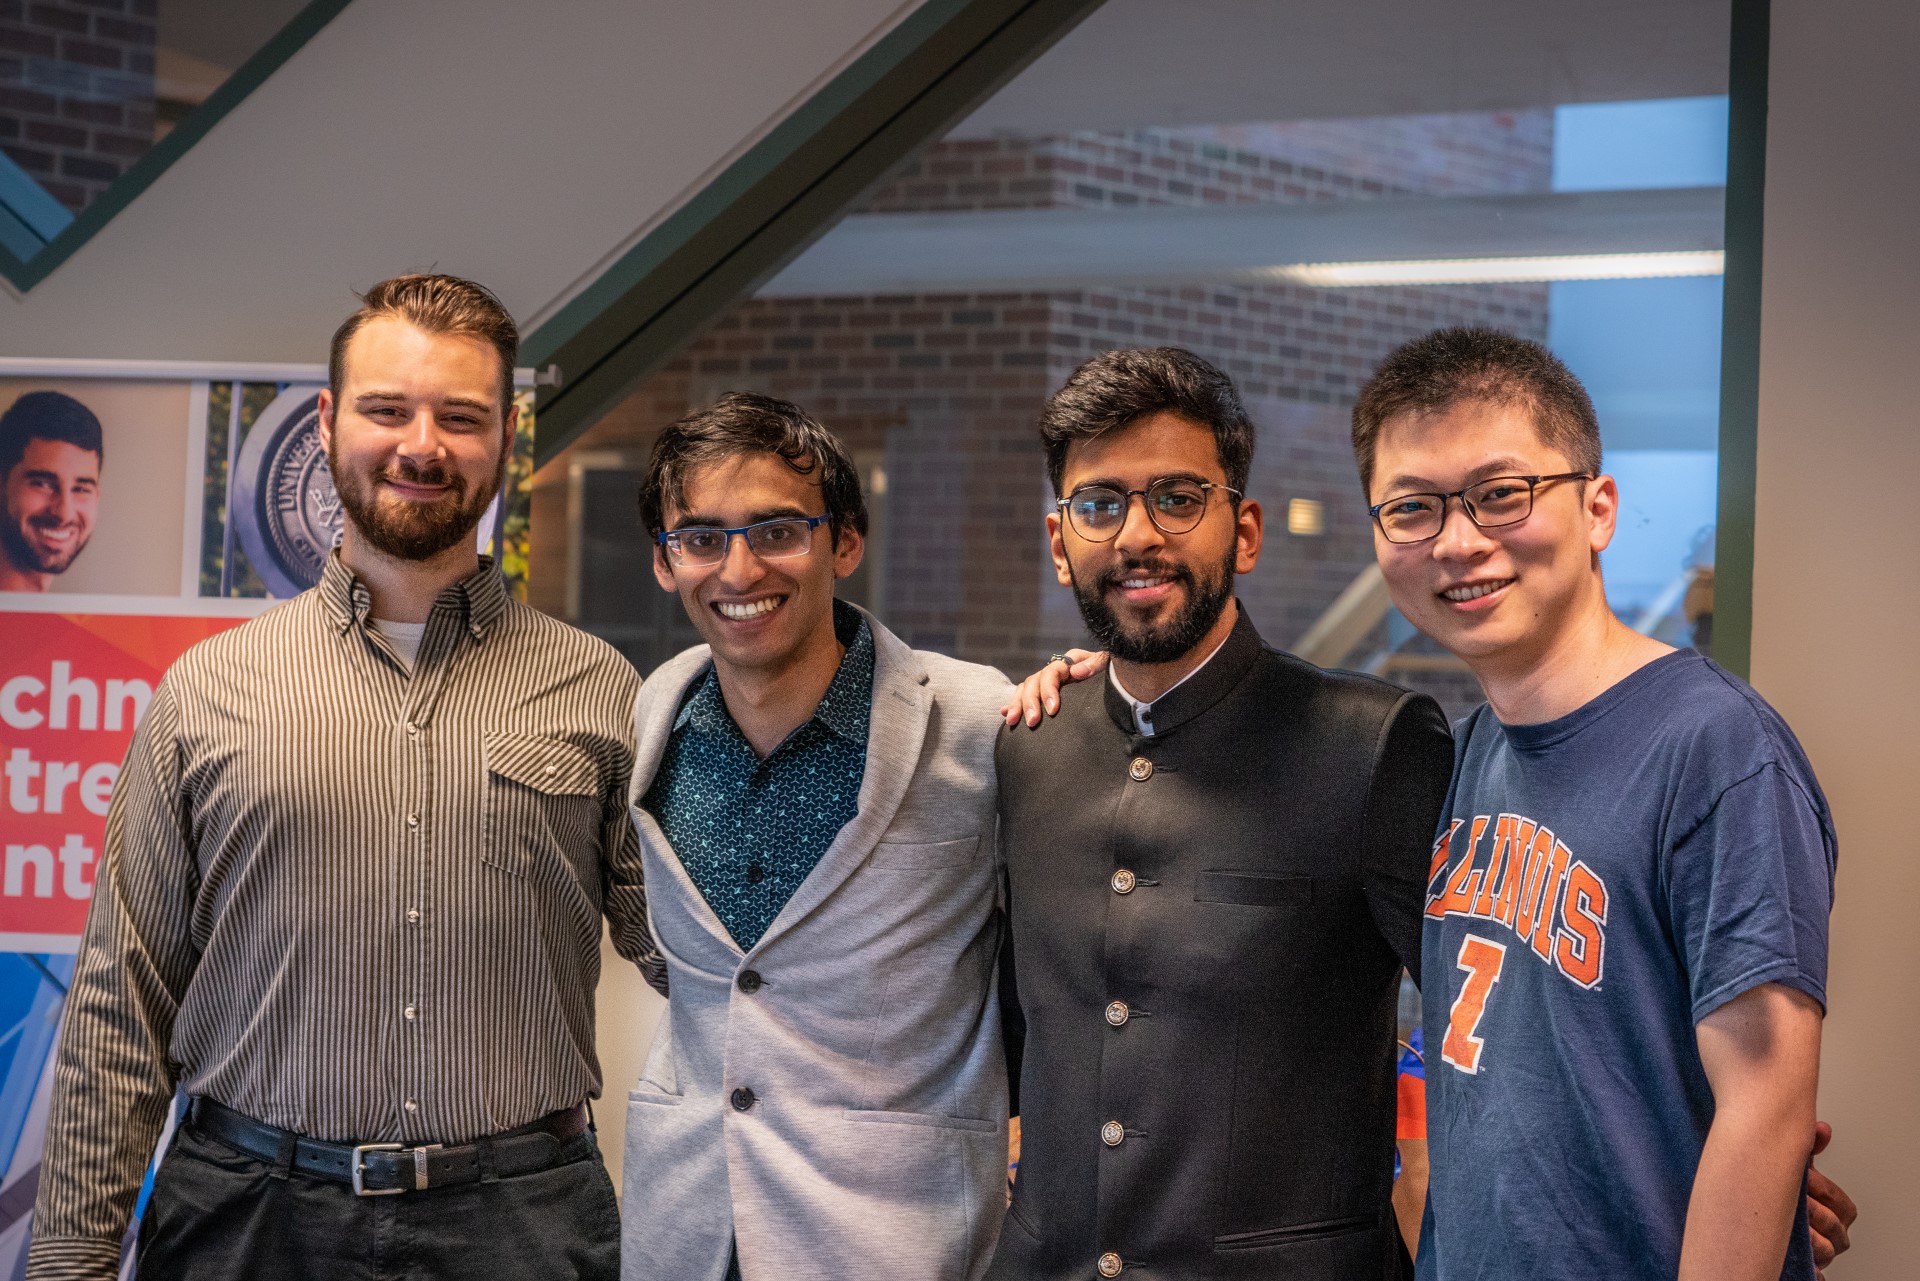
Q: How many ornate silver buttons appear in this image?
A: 5